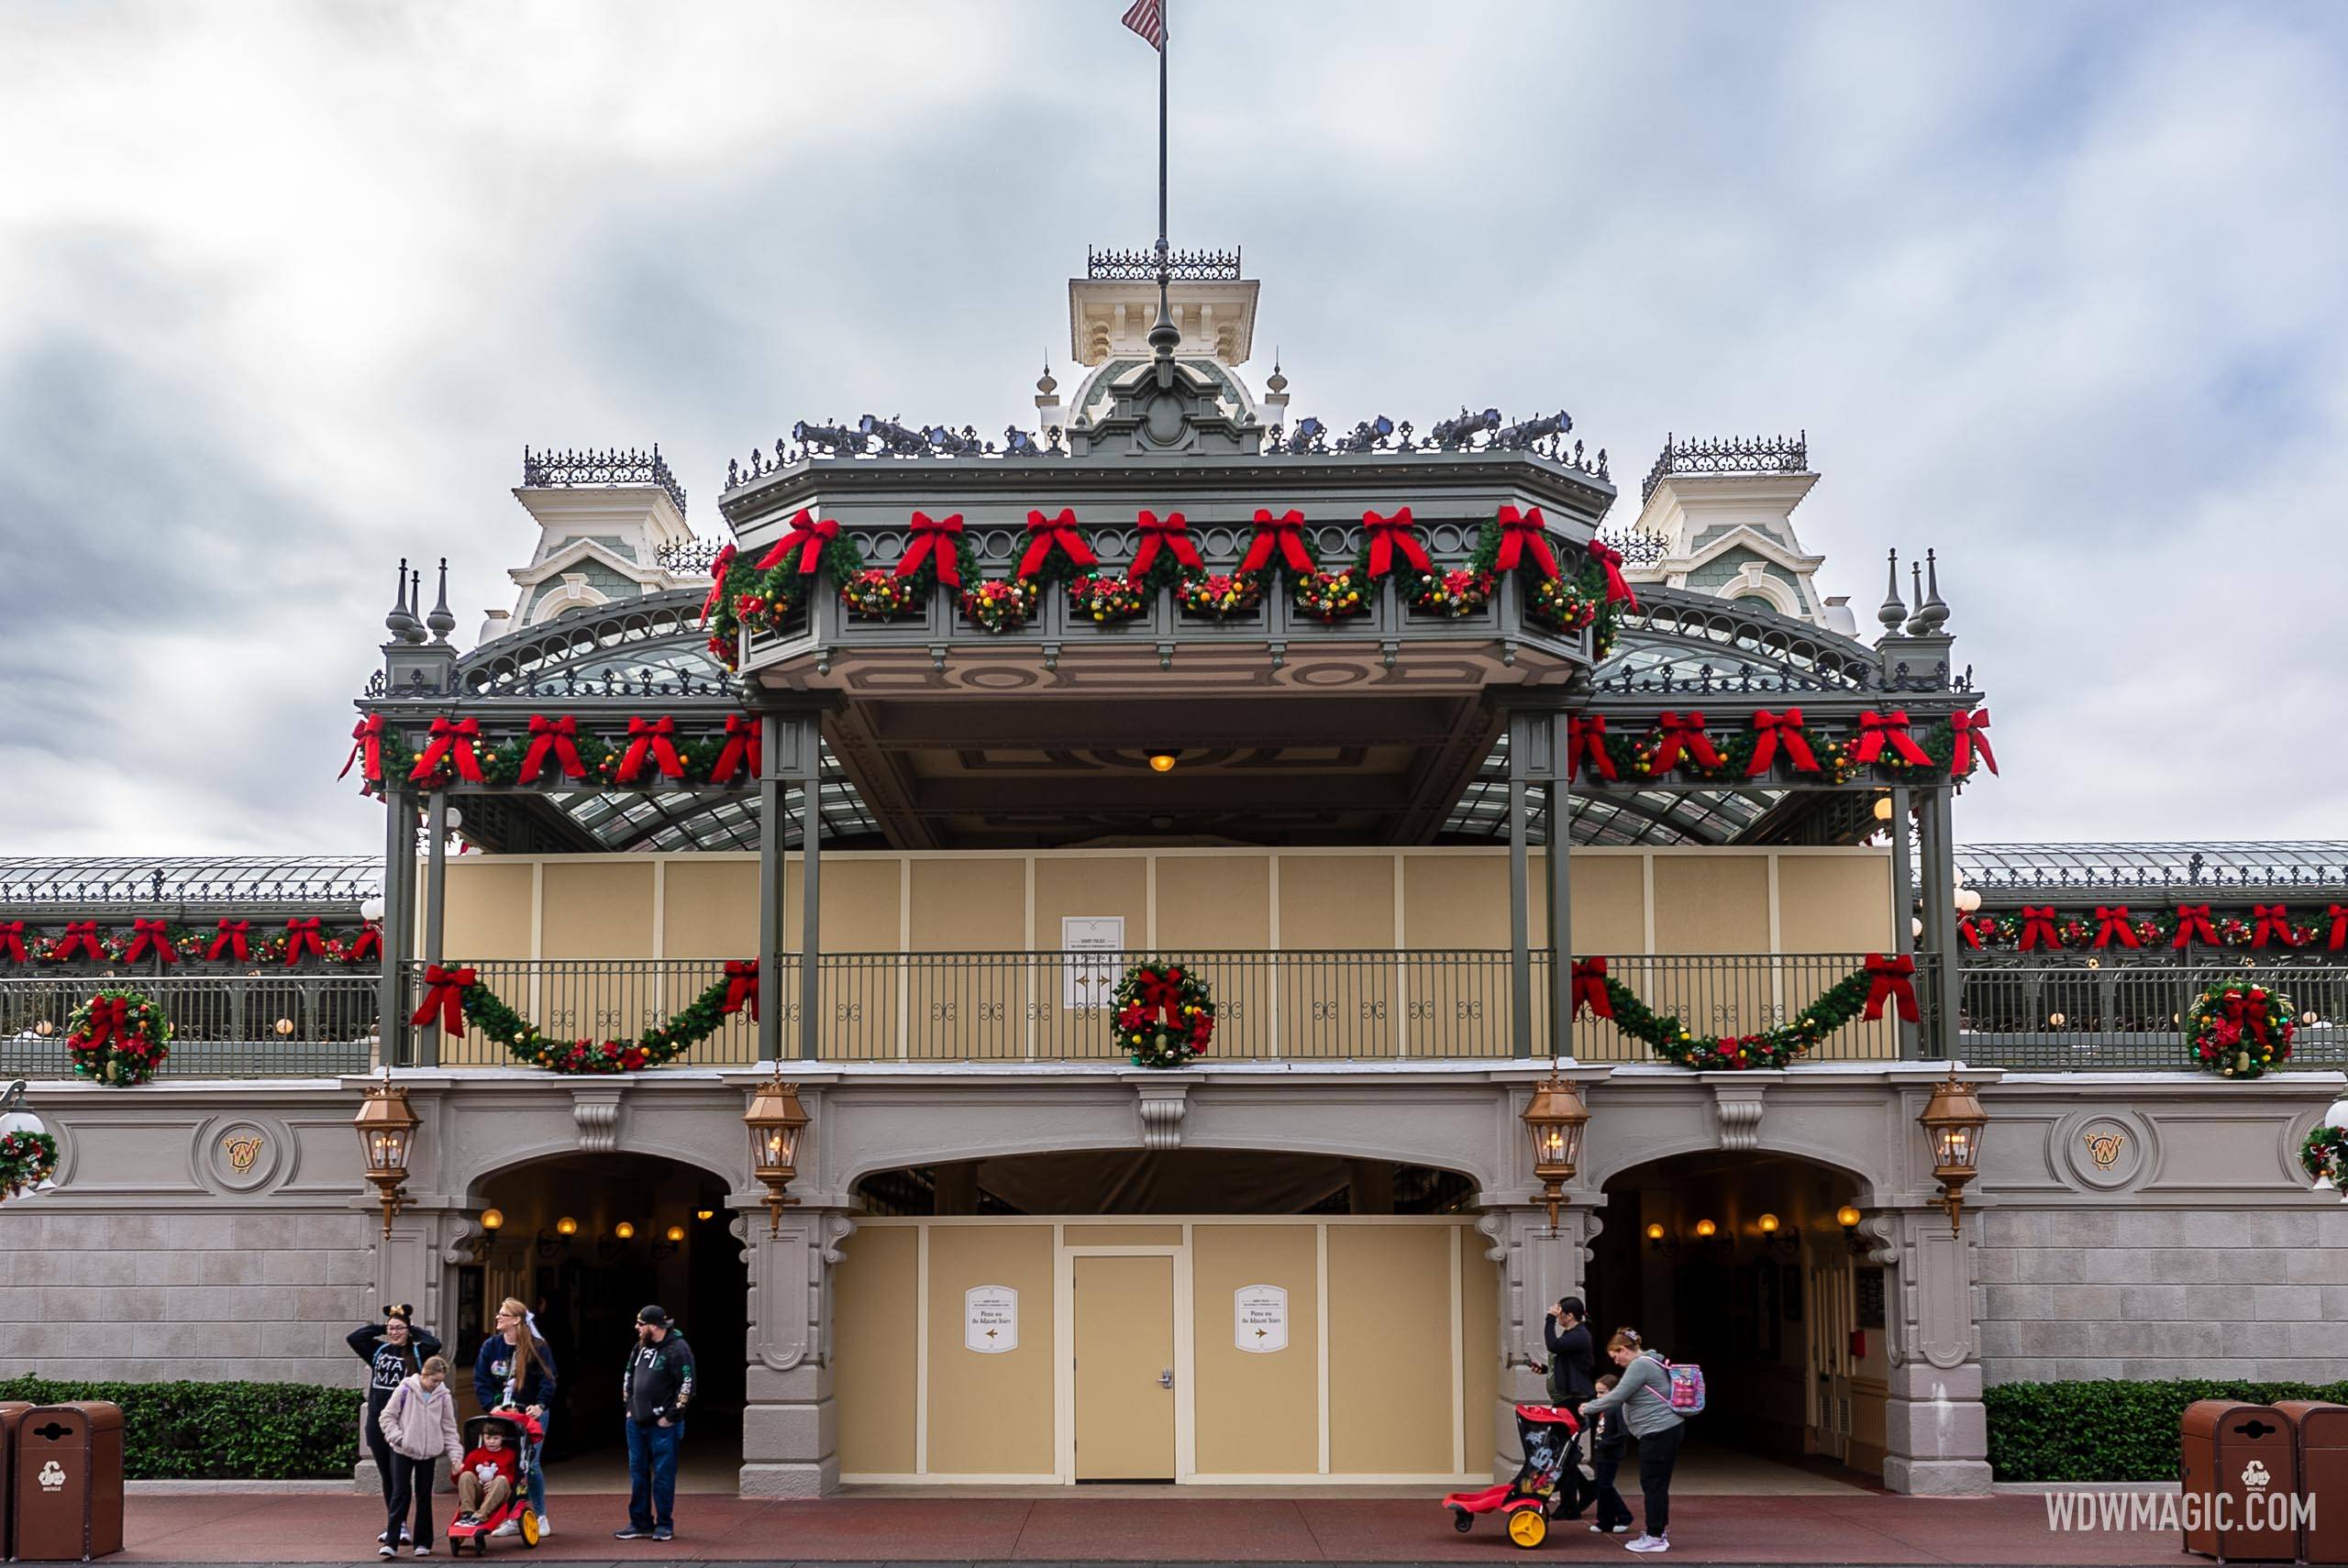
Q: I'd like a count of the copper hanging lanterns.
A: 4